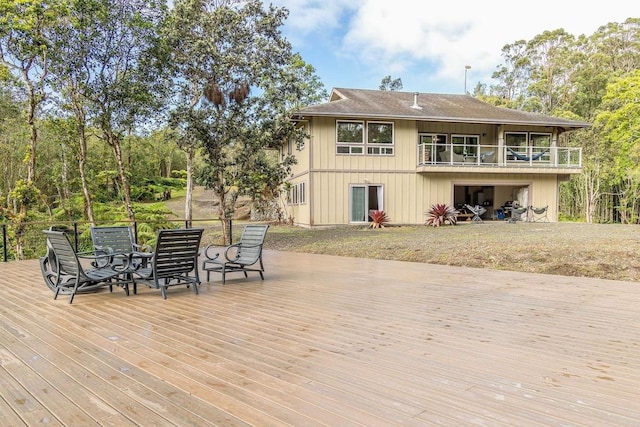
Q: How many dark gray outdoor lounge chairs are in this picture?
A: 4